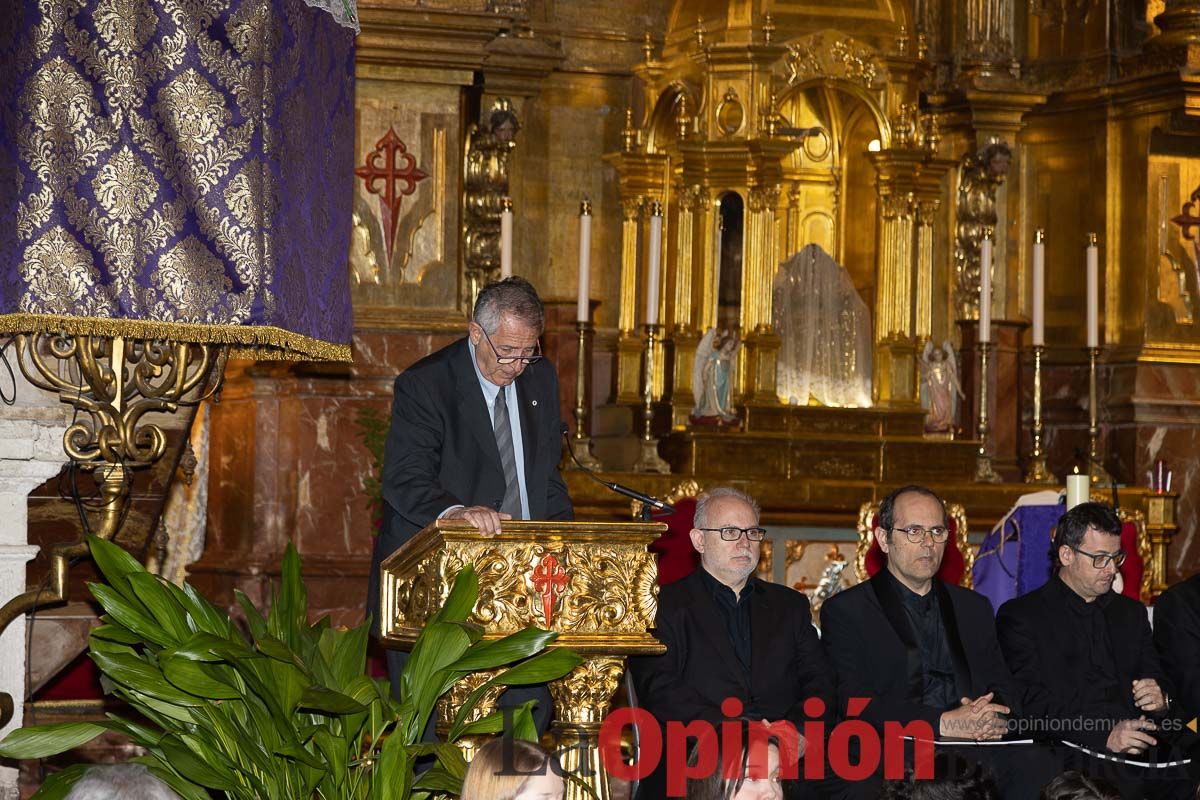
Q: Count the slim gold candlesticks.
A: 5